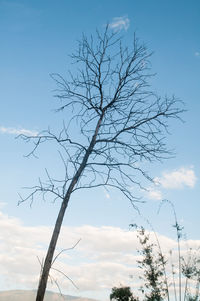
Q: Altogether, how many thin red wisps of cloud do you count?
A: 0